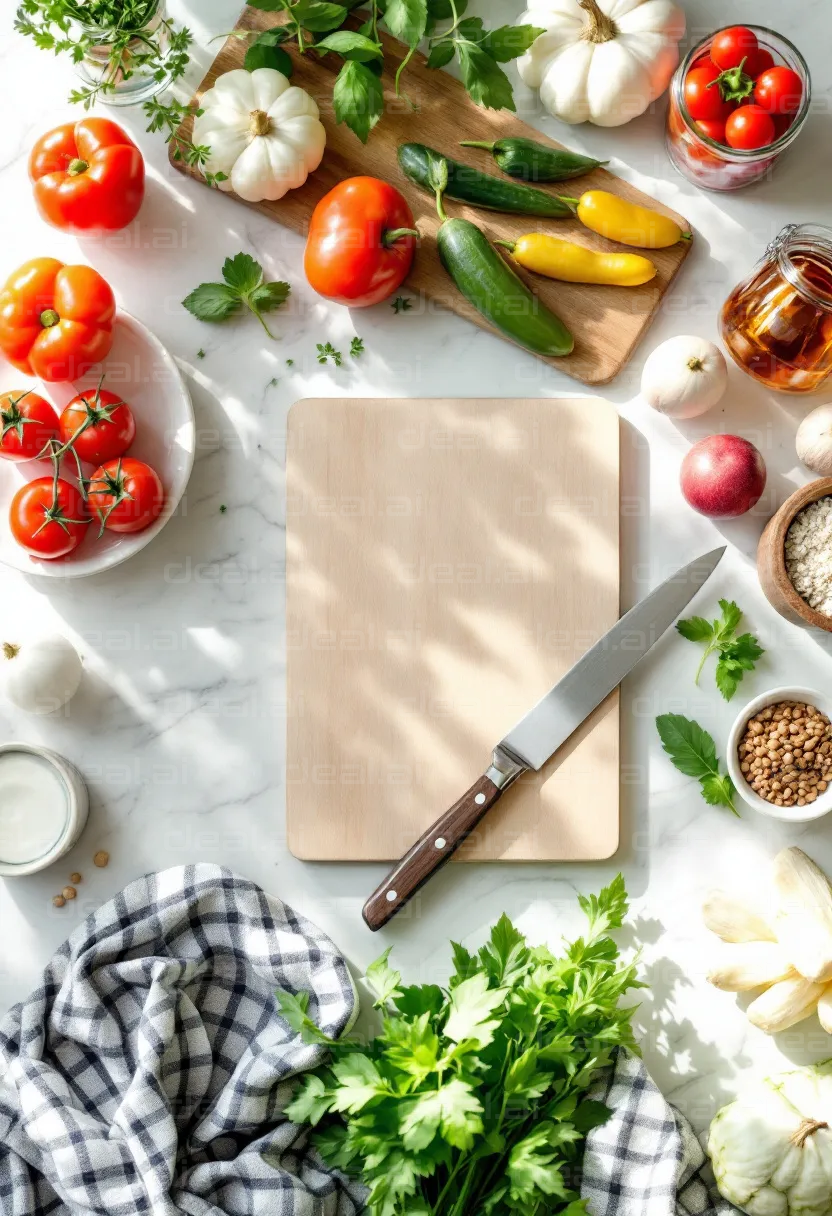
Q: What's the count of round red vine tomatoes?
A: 4